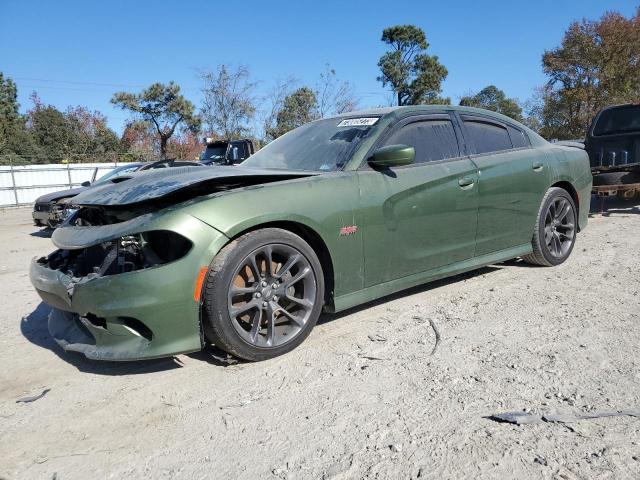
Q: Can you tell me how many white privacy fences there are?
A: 1